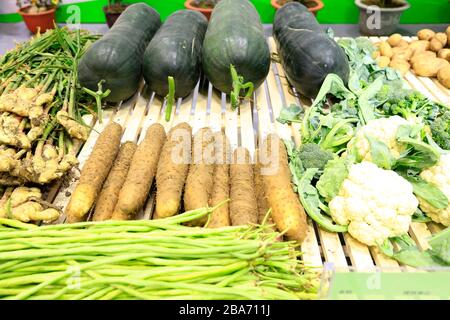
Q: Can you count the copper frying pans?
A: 0